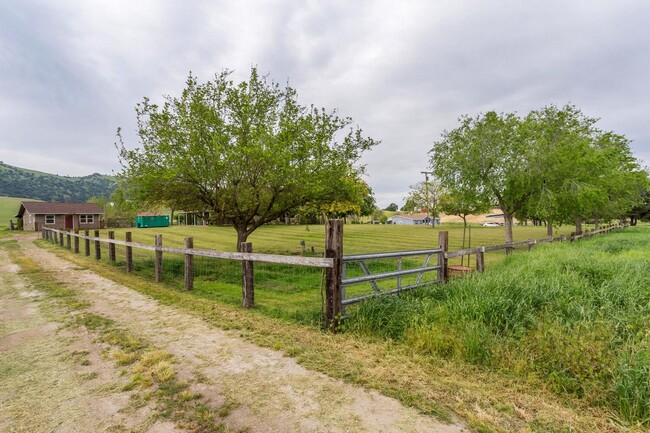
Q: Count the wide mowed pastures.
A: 1